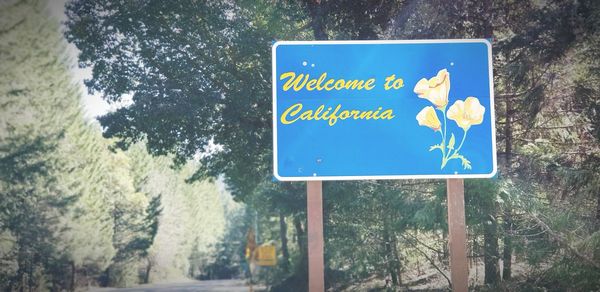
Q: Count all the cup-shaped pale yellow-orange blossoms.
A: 3